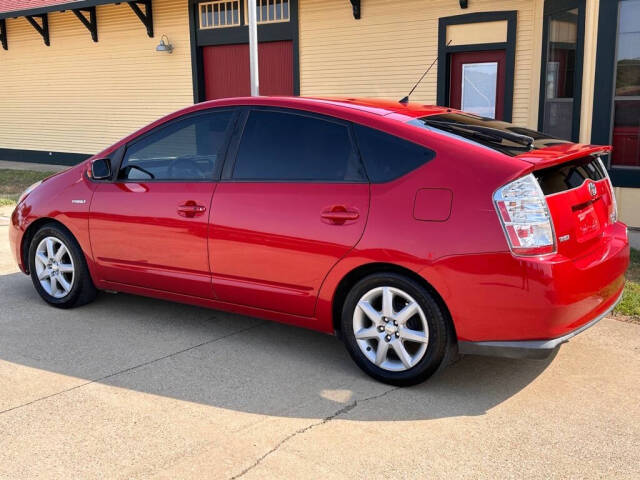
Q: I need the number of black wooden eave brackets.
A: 6